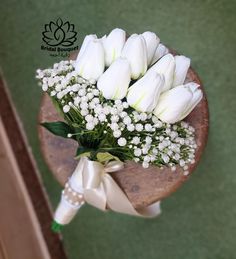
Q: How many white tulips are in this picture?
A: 10